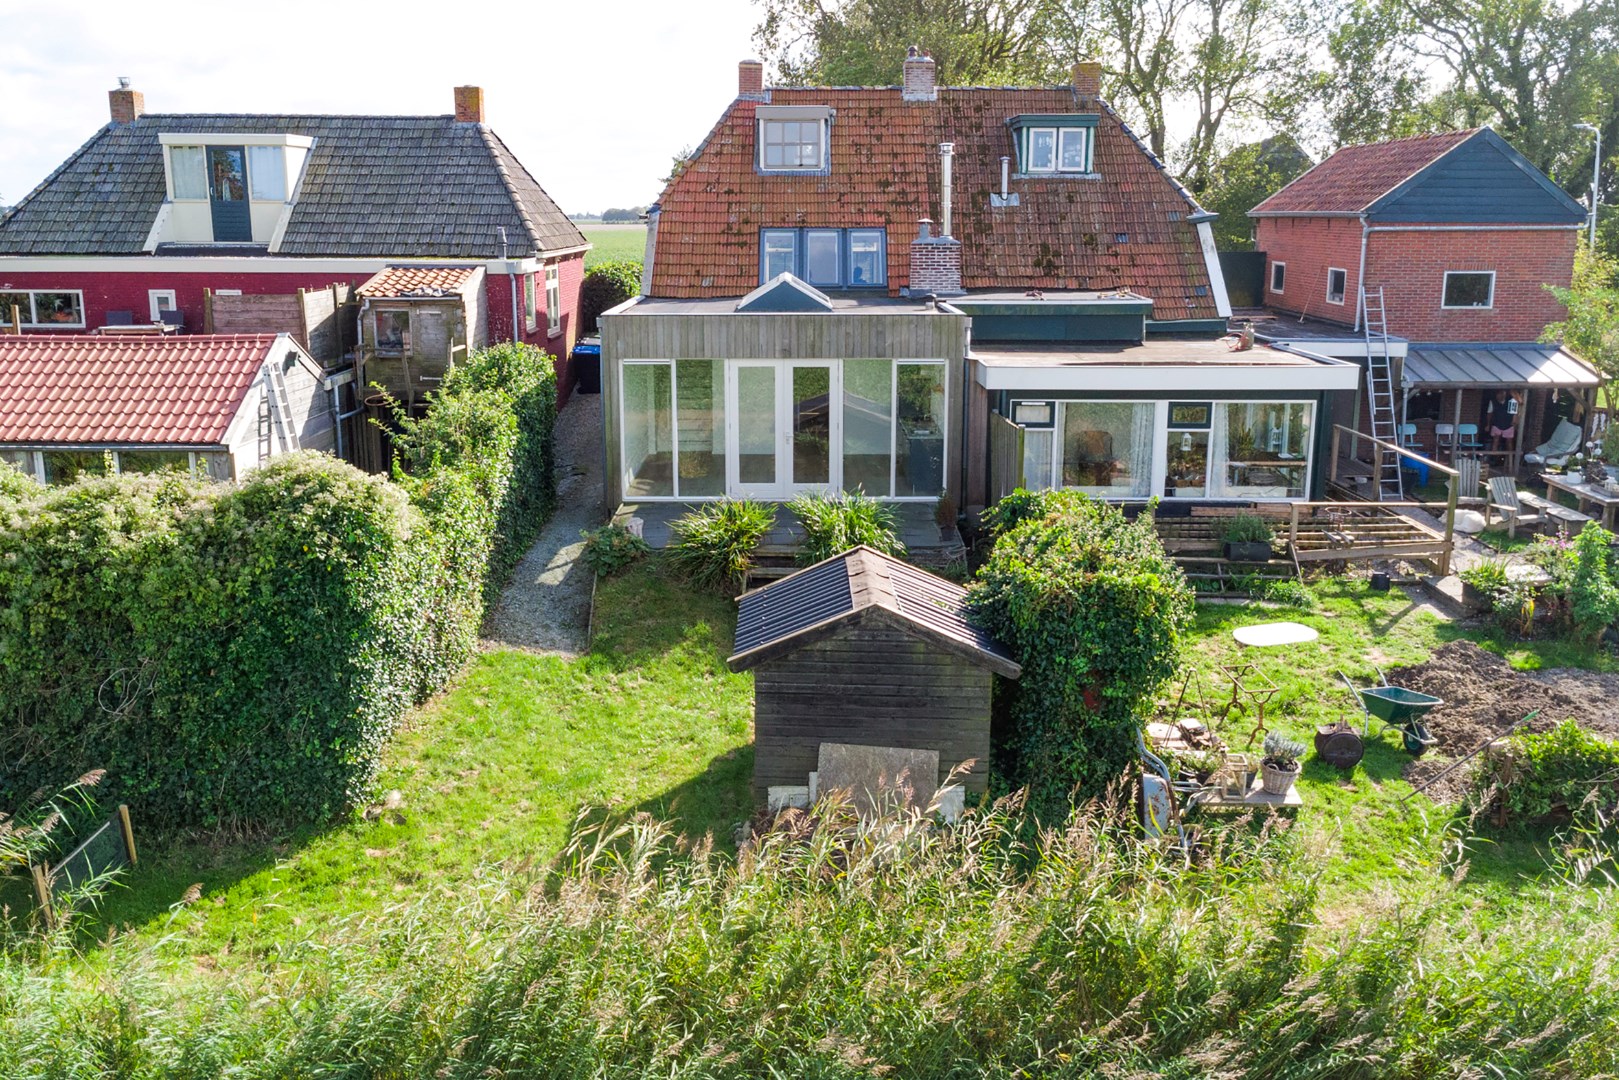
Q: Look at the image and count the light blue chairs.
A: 2